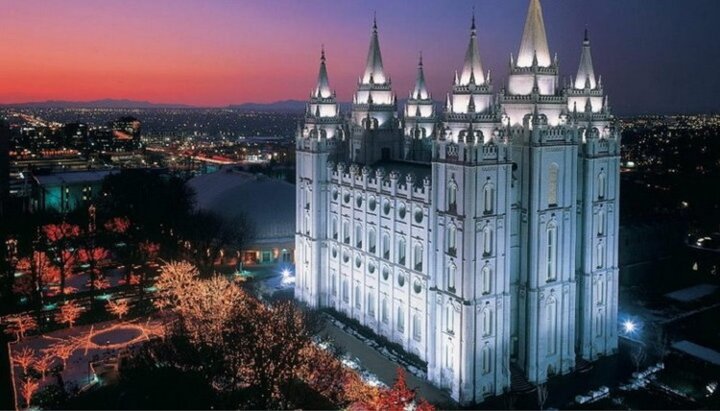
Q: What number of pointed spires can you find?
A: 6